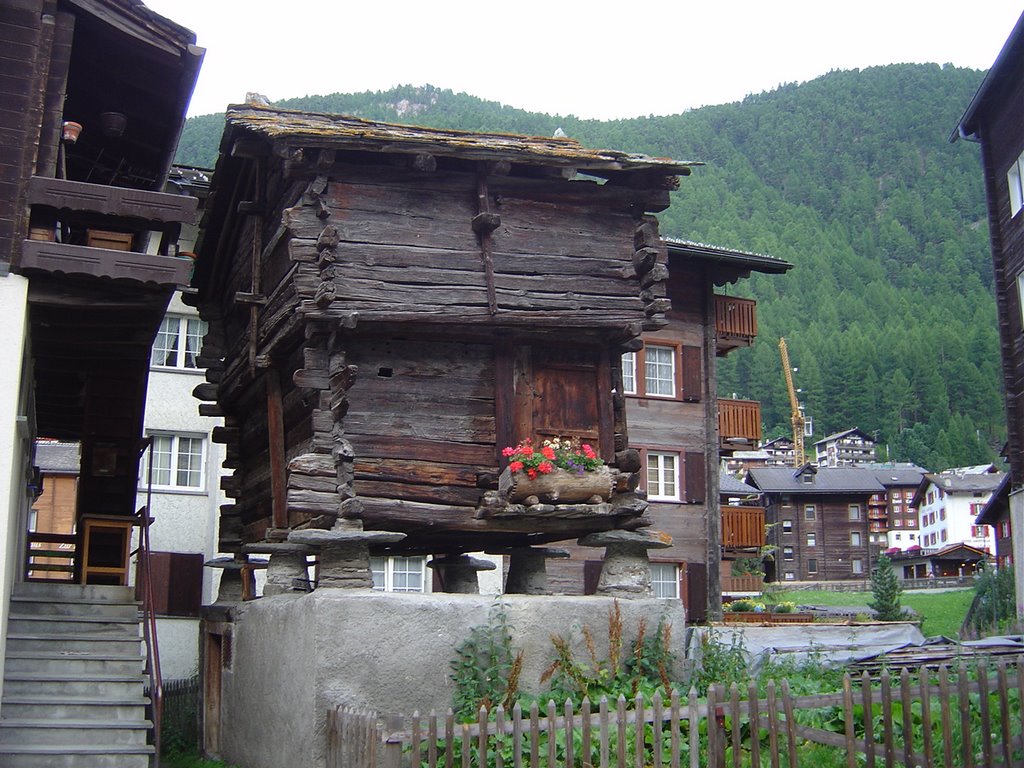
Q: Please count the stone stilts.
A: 6